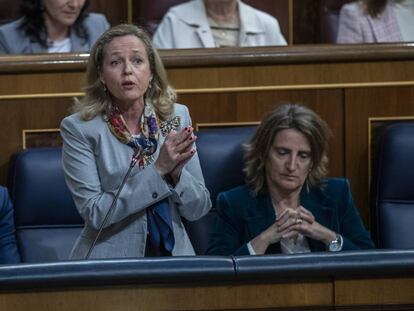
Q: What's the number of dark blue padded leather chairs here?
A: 3